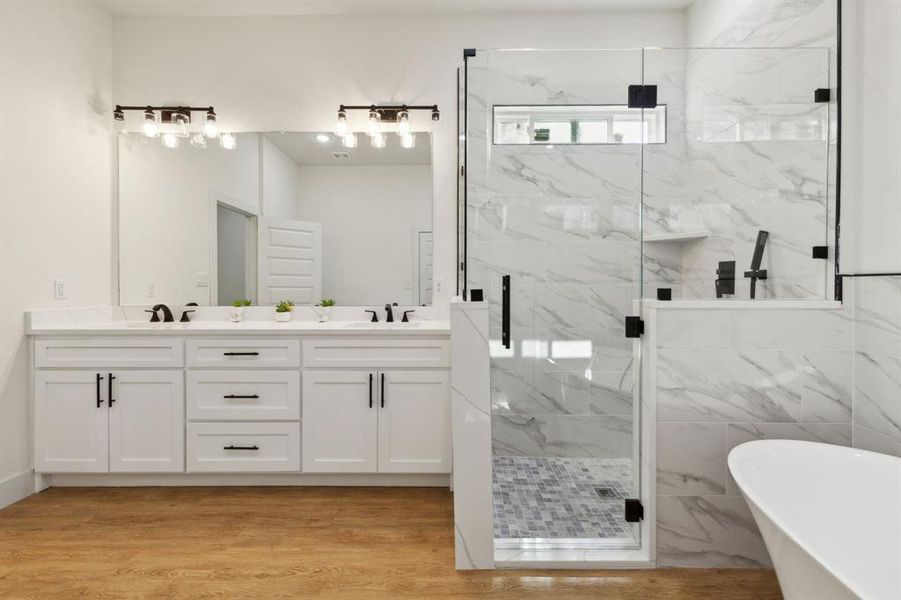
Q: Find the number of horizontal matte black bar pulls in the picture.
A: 3